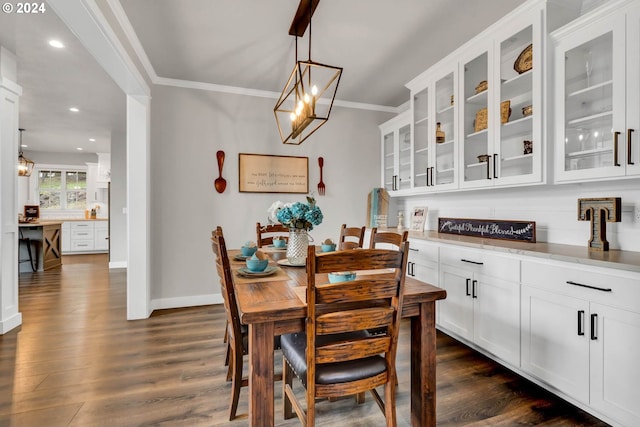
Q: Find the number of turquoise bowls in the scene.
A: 5